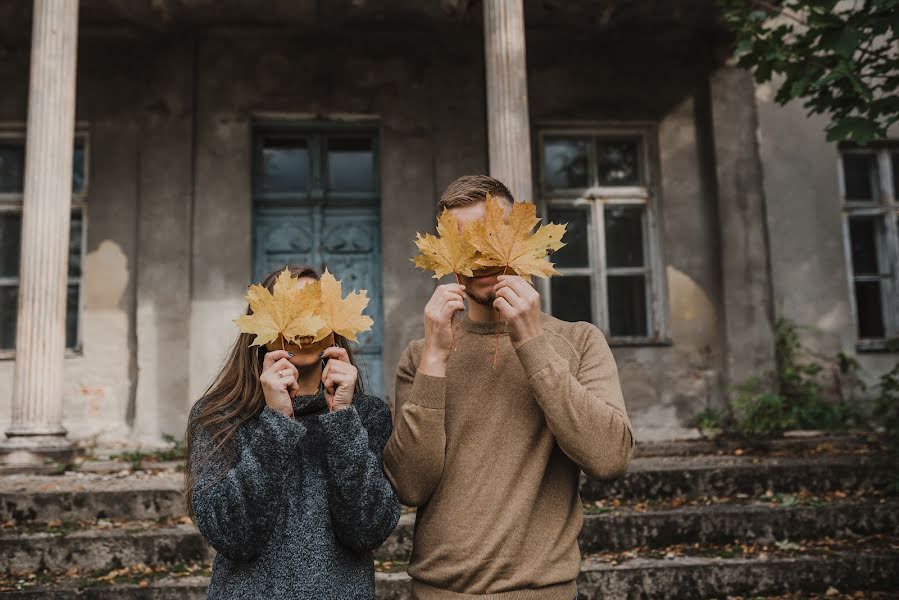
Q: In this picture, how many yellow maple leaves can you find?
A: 4